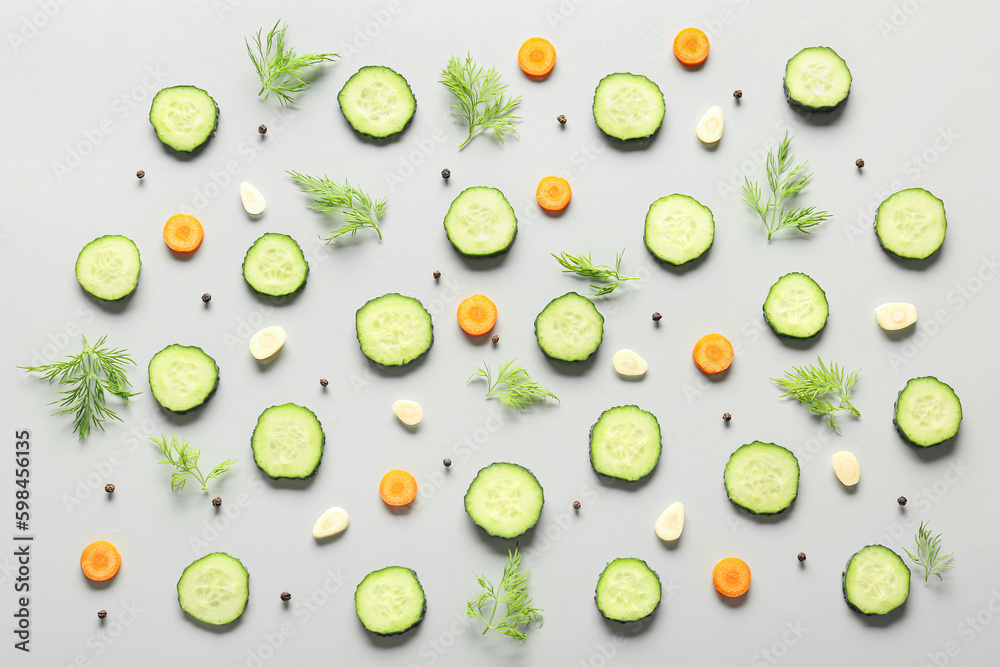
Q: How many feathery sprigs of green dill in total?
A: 11